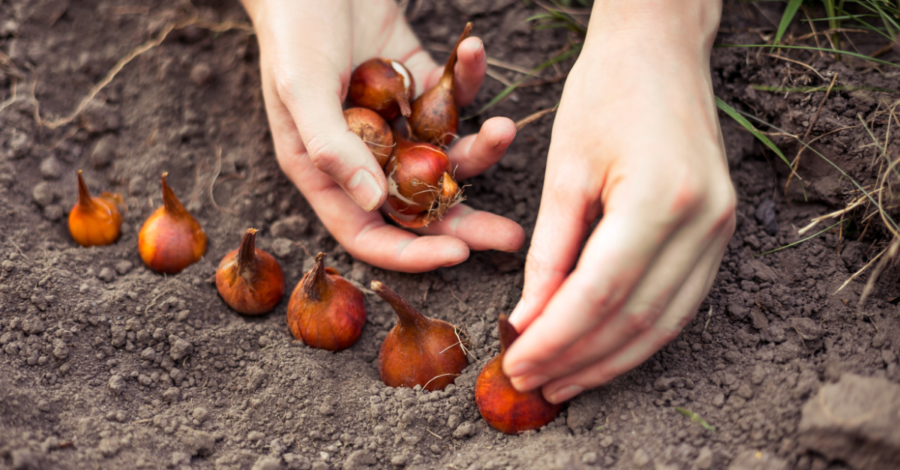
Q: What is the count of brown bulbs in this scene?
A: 10